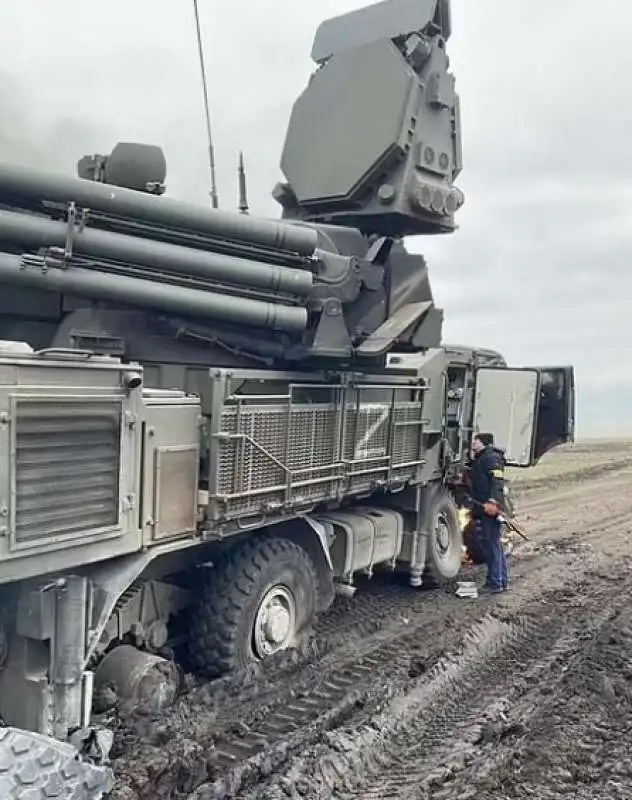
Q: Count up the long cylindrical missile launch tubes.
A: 3